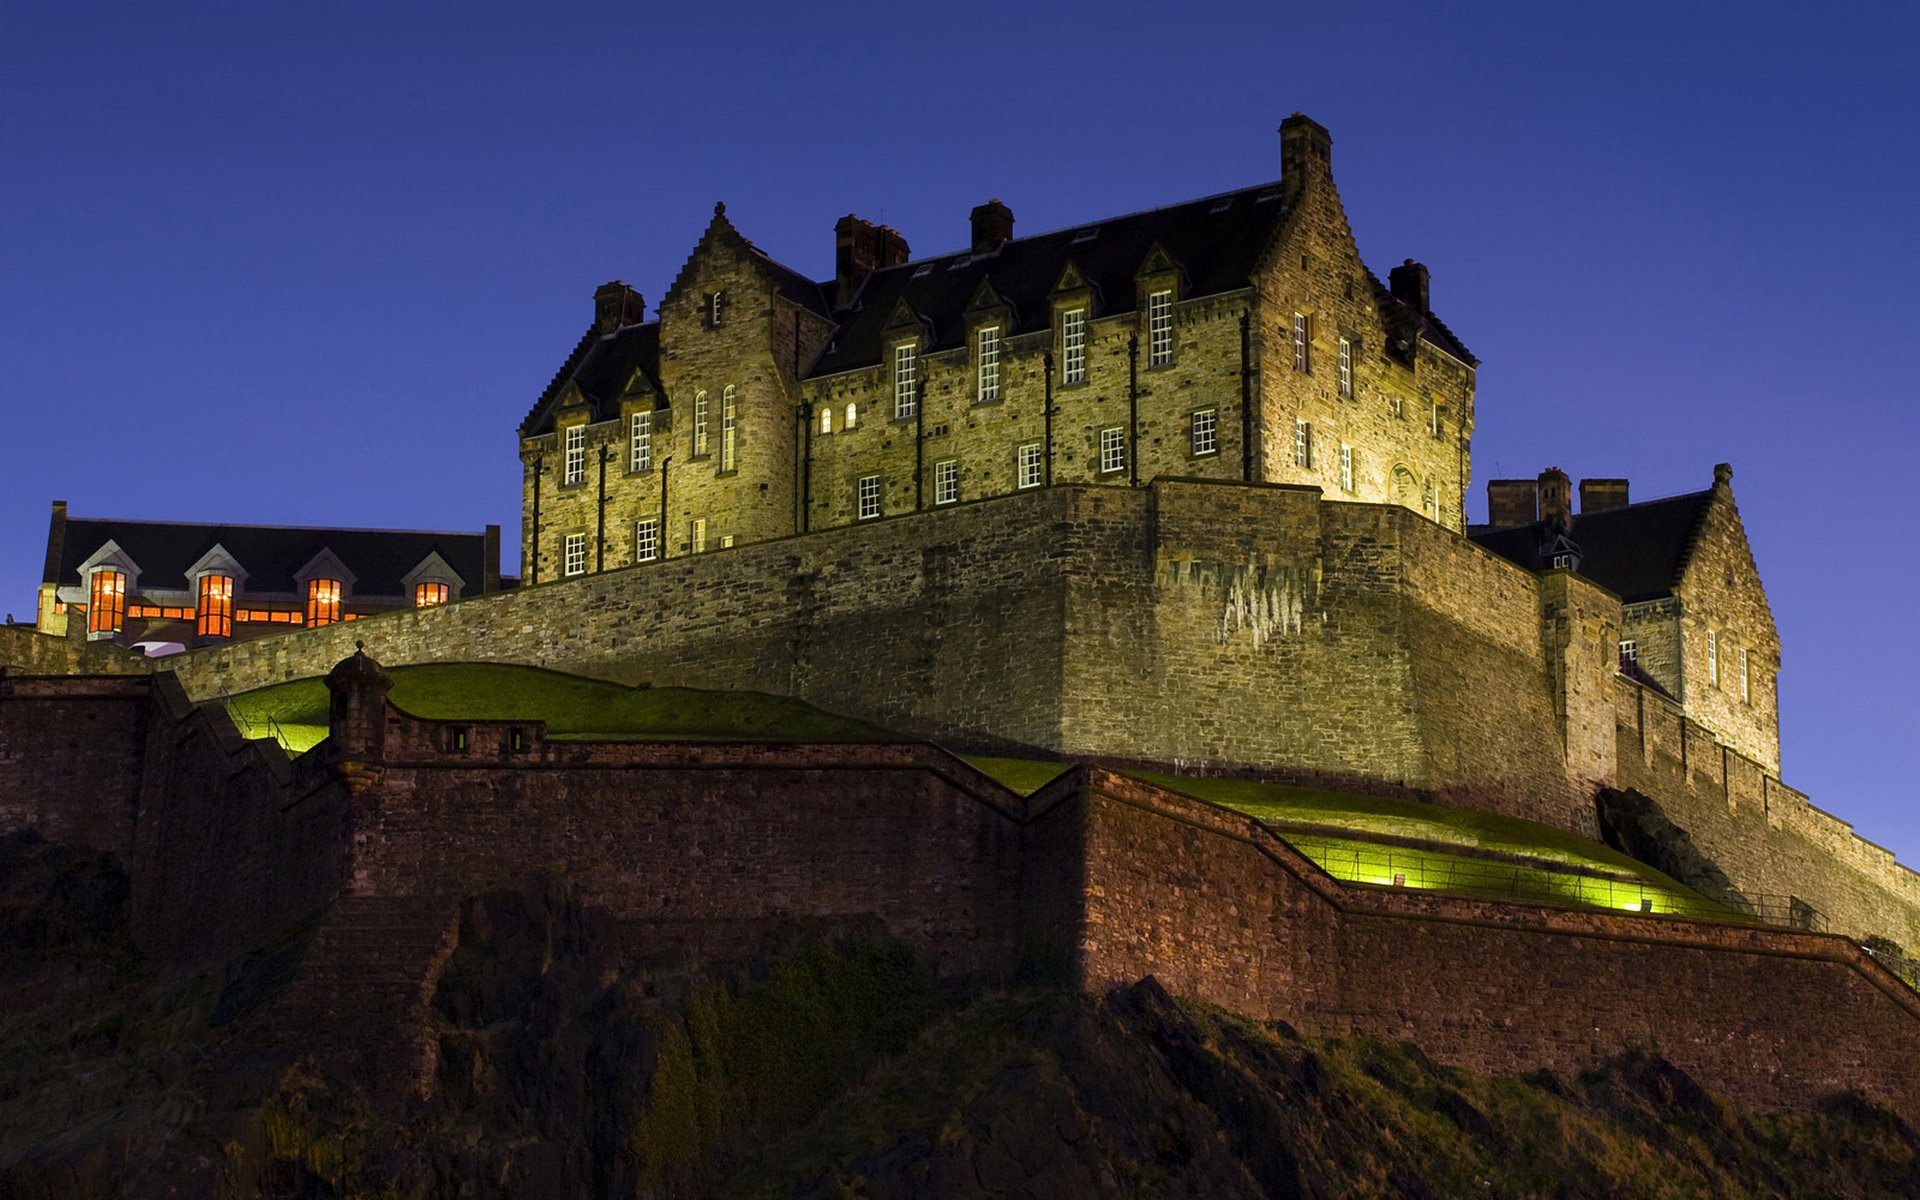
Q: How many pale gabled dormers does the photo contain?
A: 4